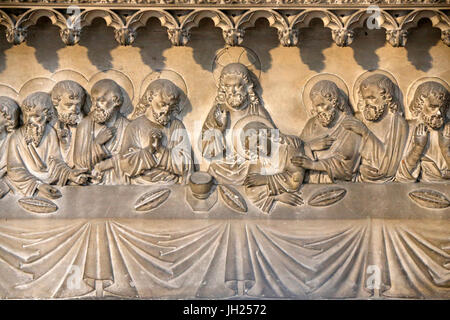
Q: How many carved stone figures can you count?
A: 10